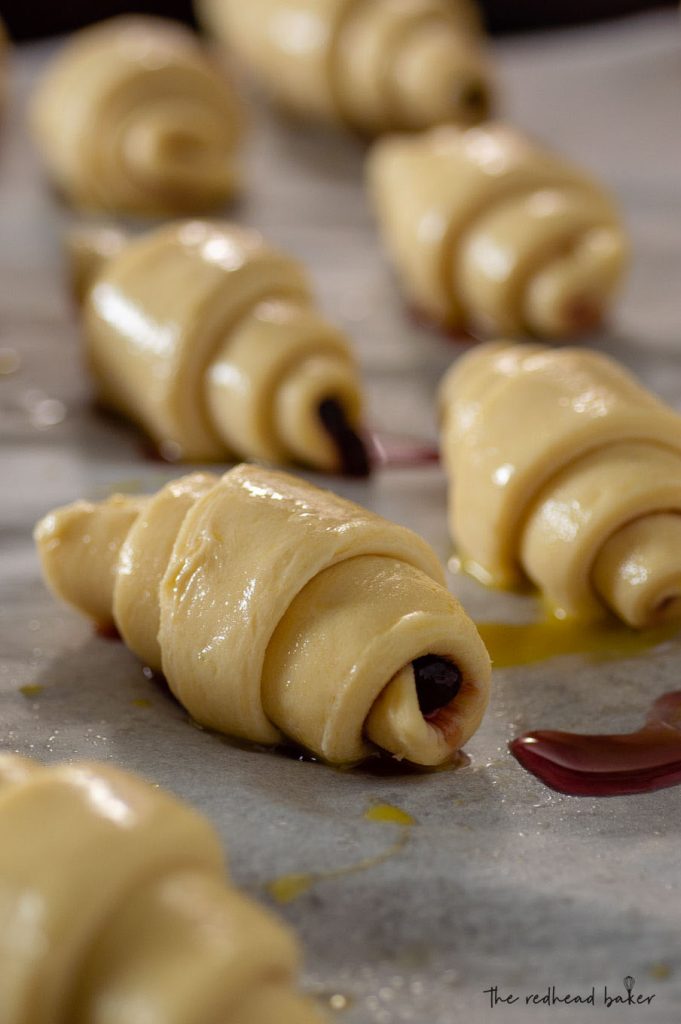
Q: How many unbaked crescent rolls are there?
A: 7